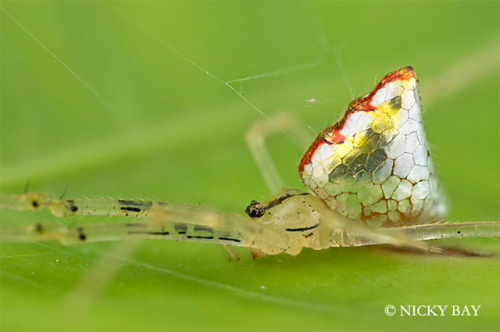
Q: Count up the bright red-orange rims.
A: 1